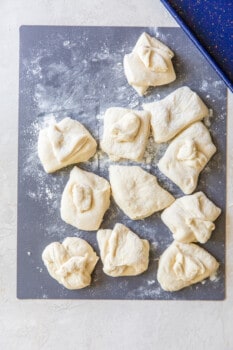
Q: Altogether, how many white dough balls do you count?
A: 11